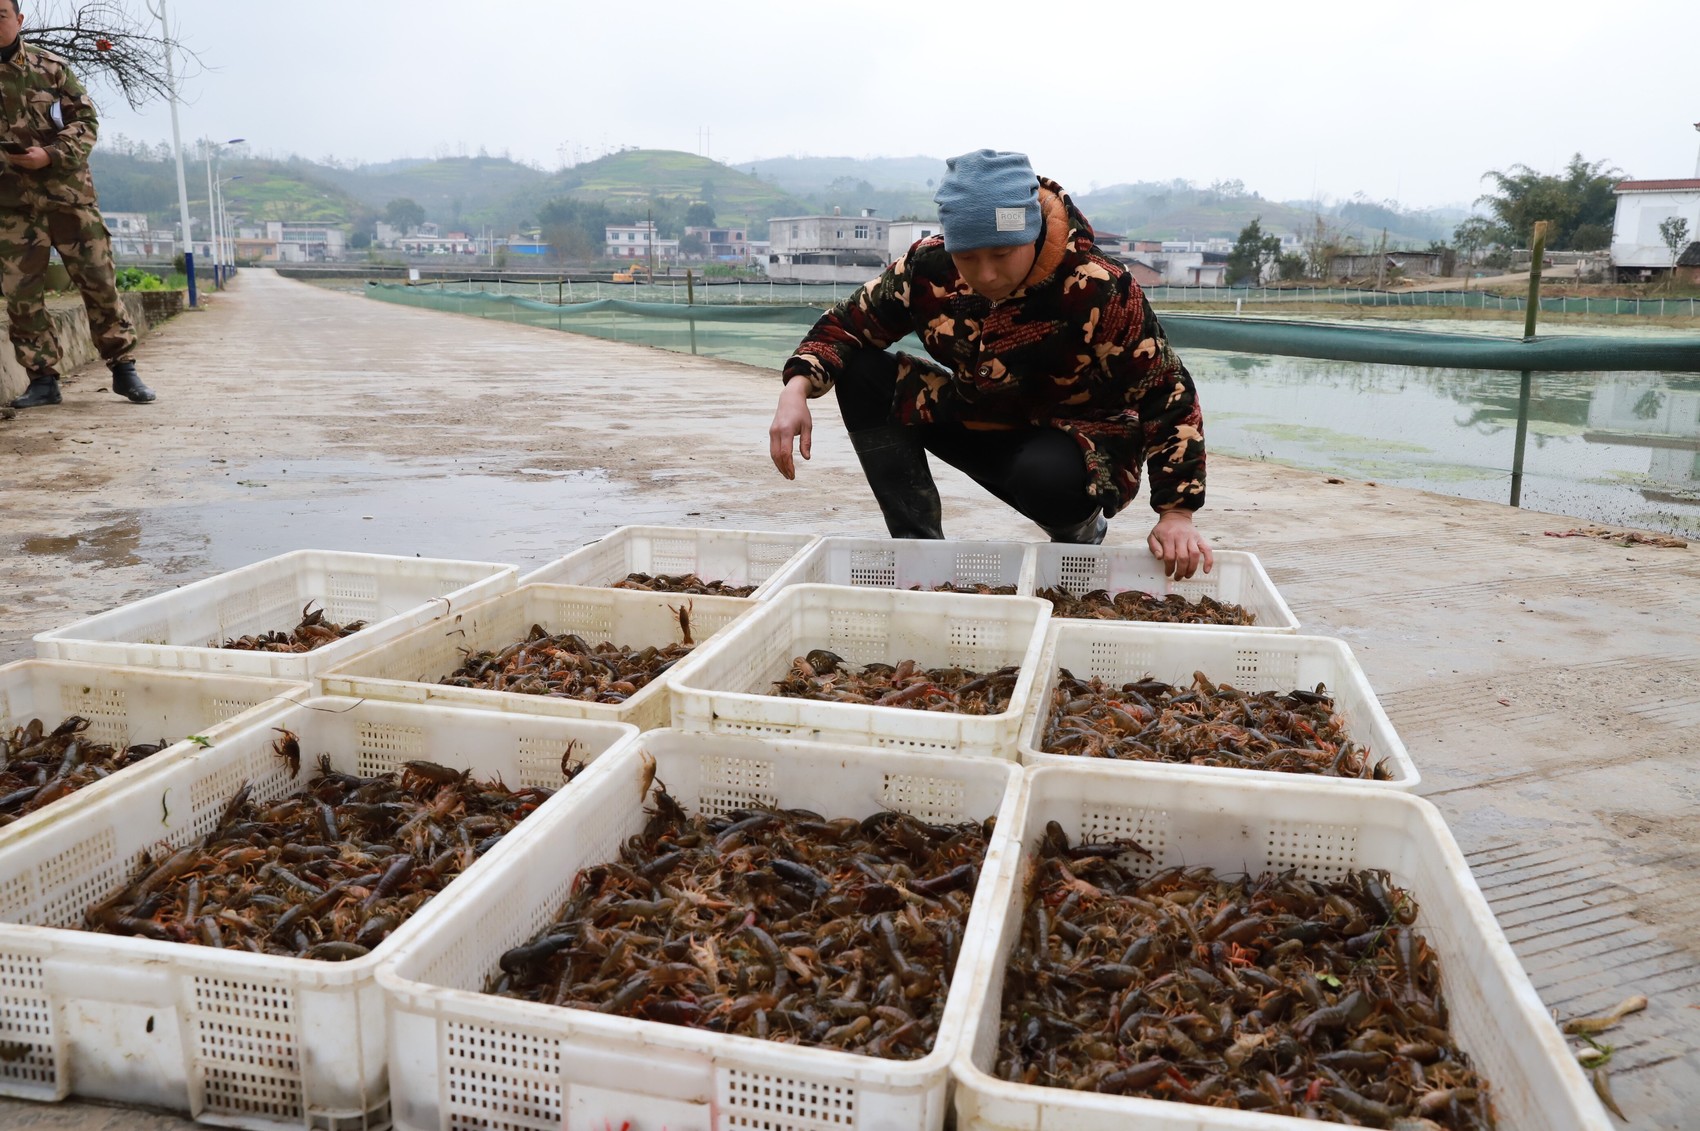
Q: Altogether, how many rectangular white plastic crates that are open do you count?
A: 11